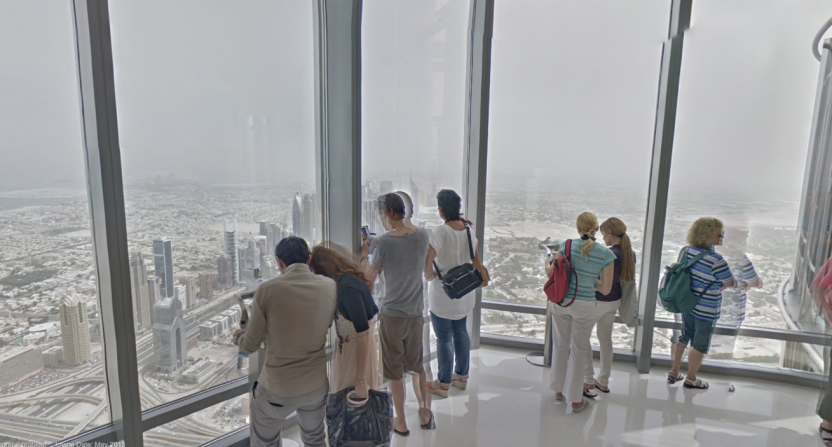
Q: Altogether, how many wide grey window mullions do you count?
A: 4